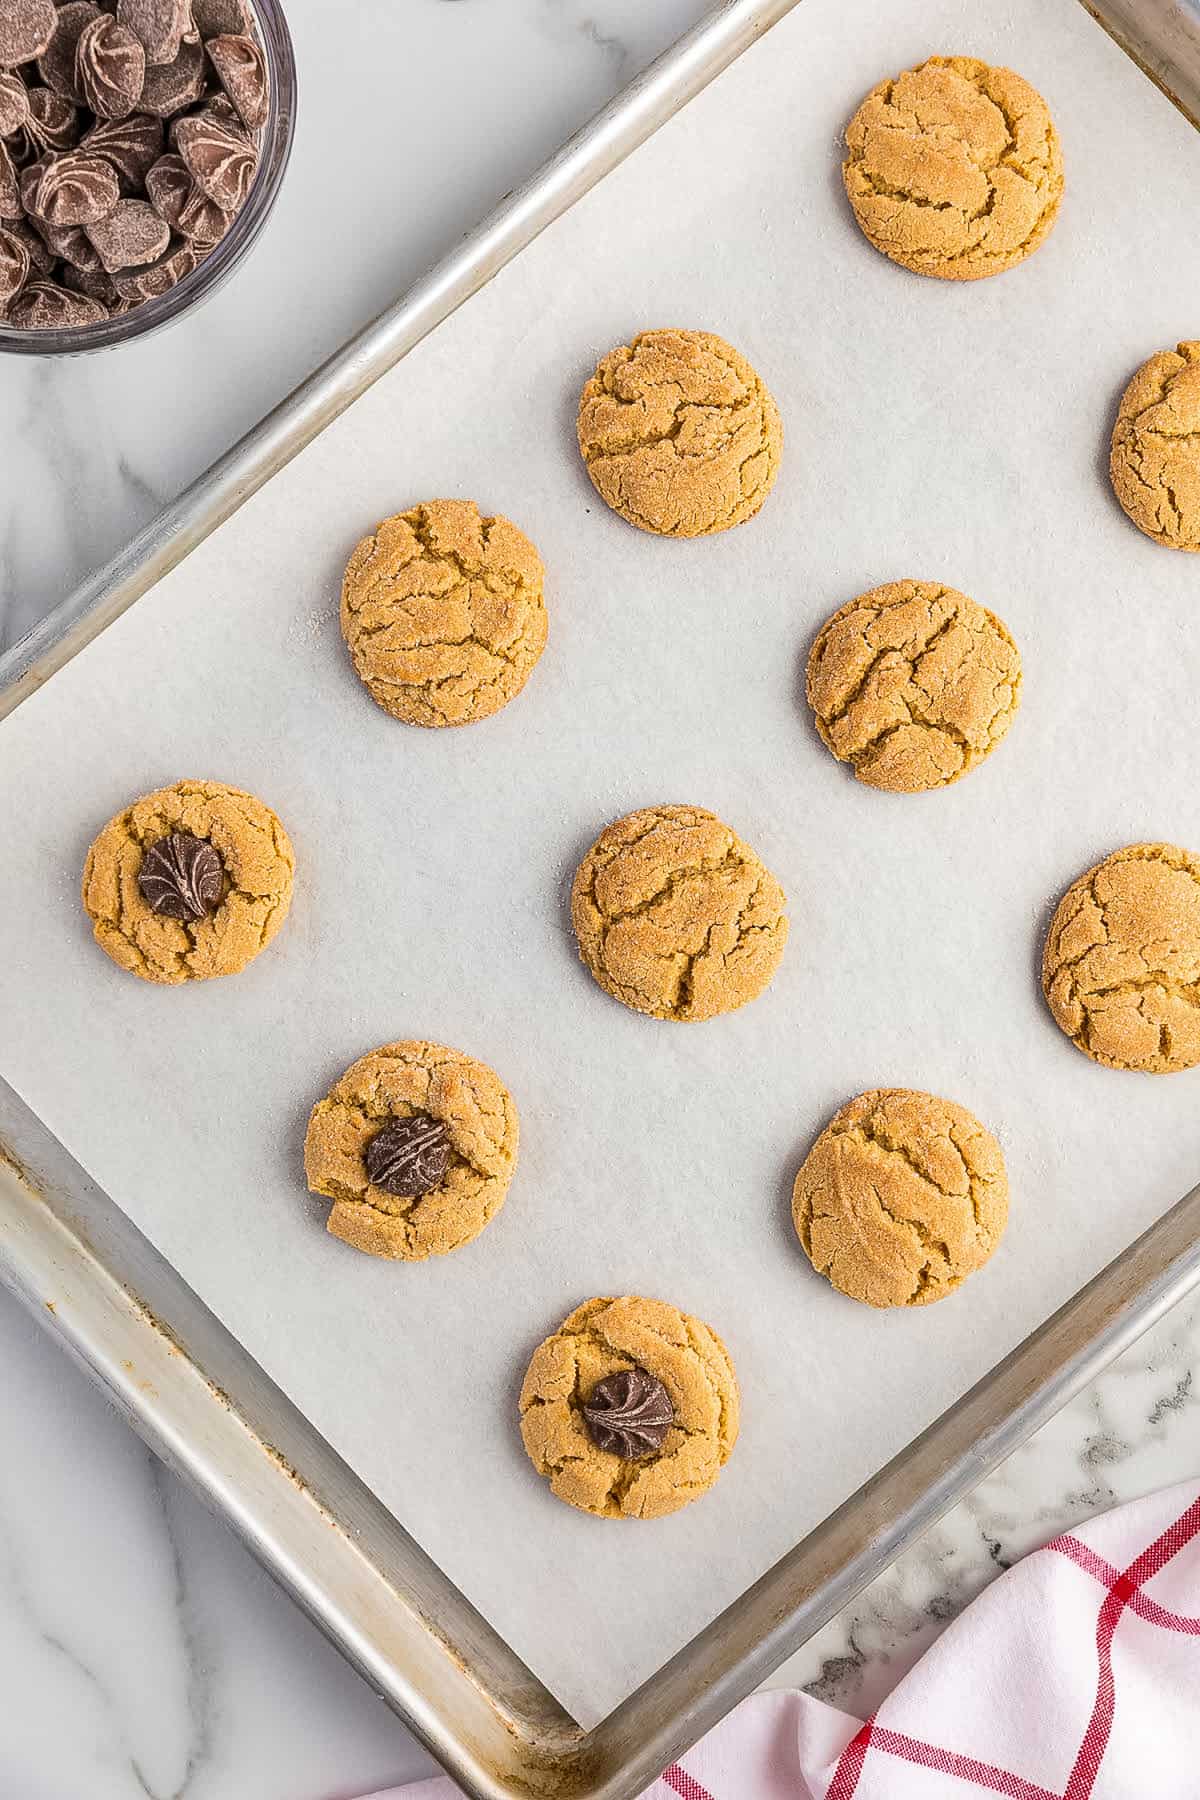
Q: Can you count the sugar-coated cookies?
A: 11